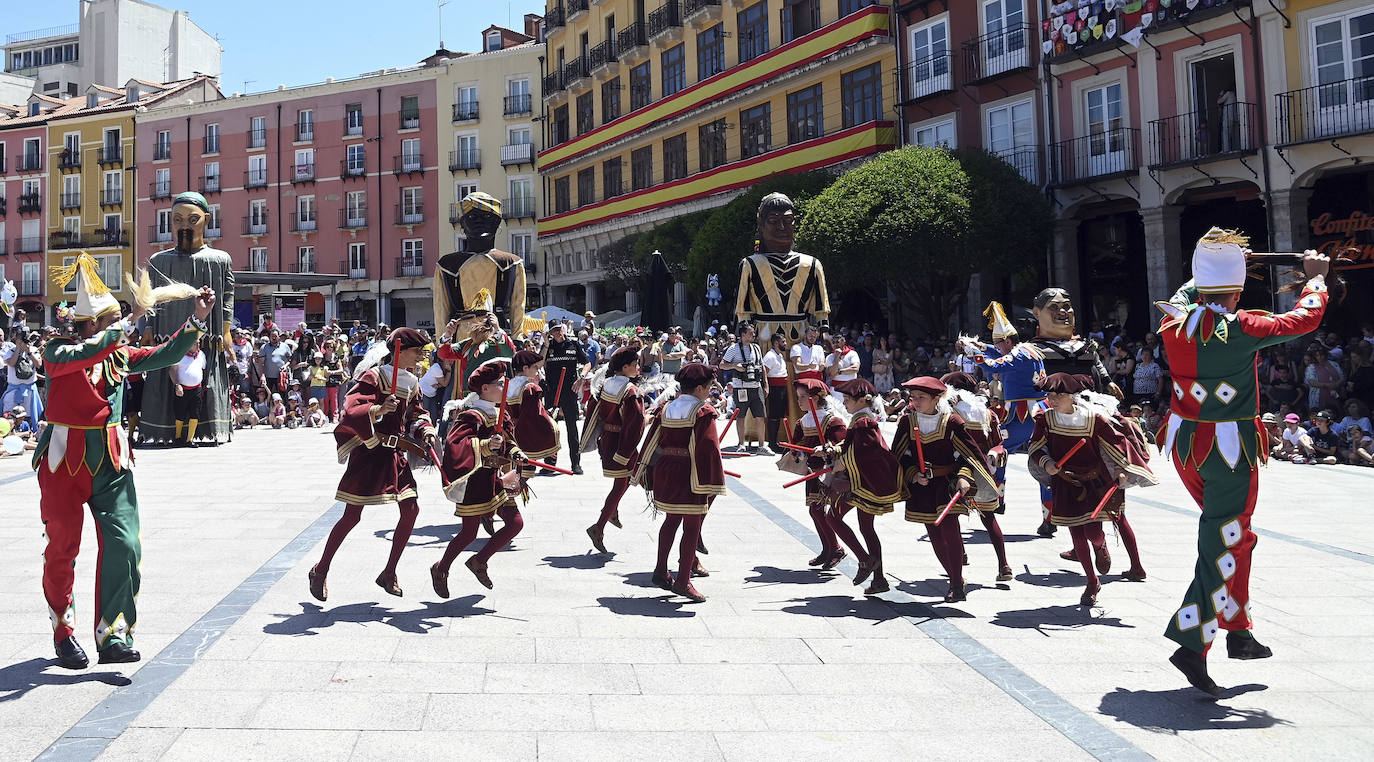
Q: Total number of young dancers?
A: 11